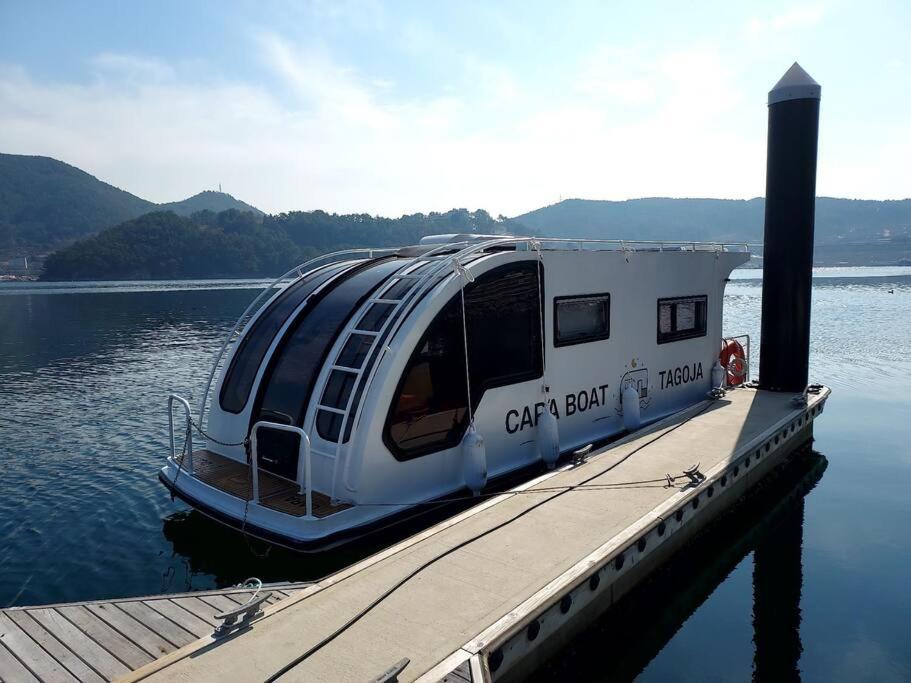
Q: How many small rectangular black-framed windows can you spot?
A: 2